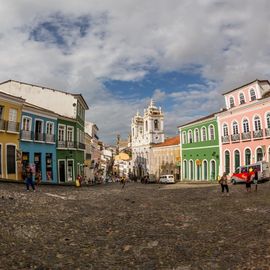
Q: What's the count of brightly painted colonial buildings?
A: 5